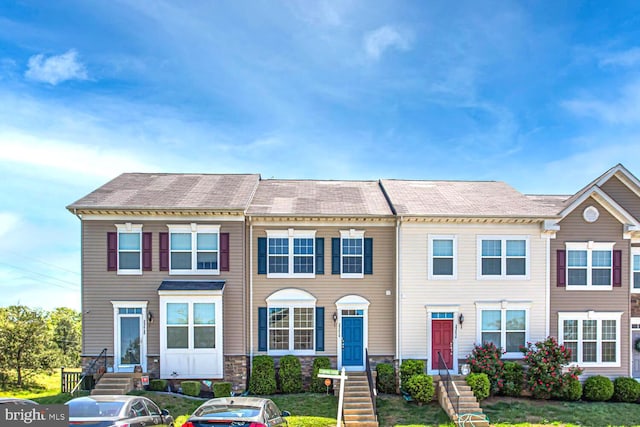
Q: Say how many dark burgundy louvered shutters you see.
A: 6